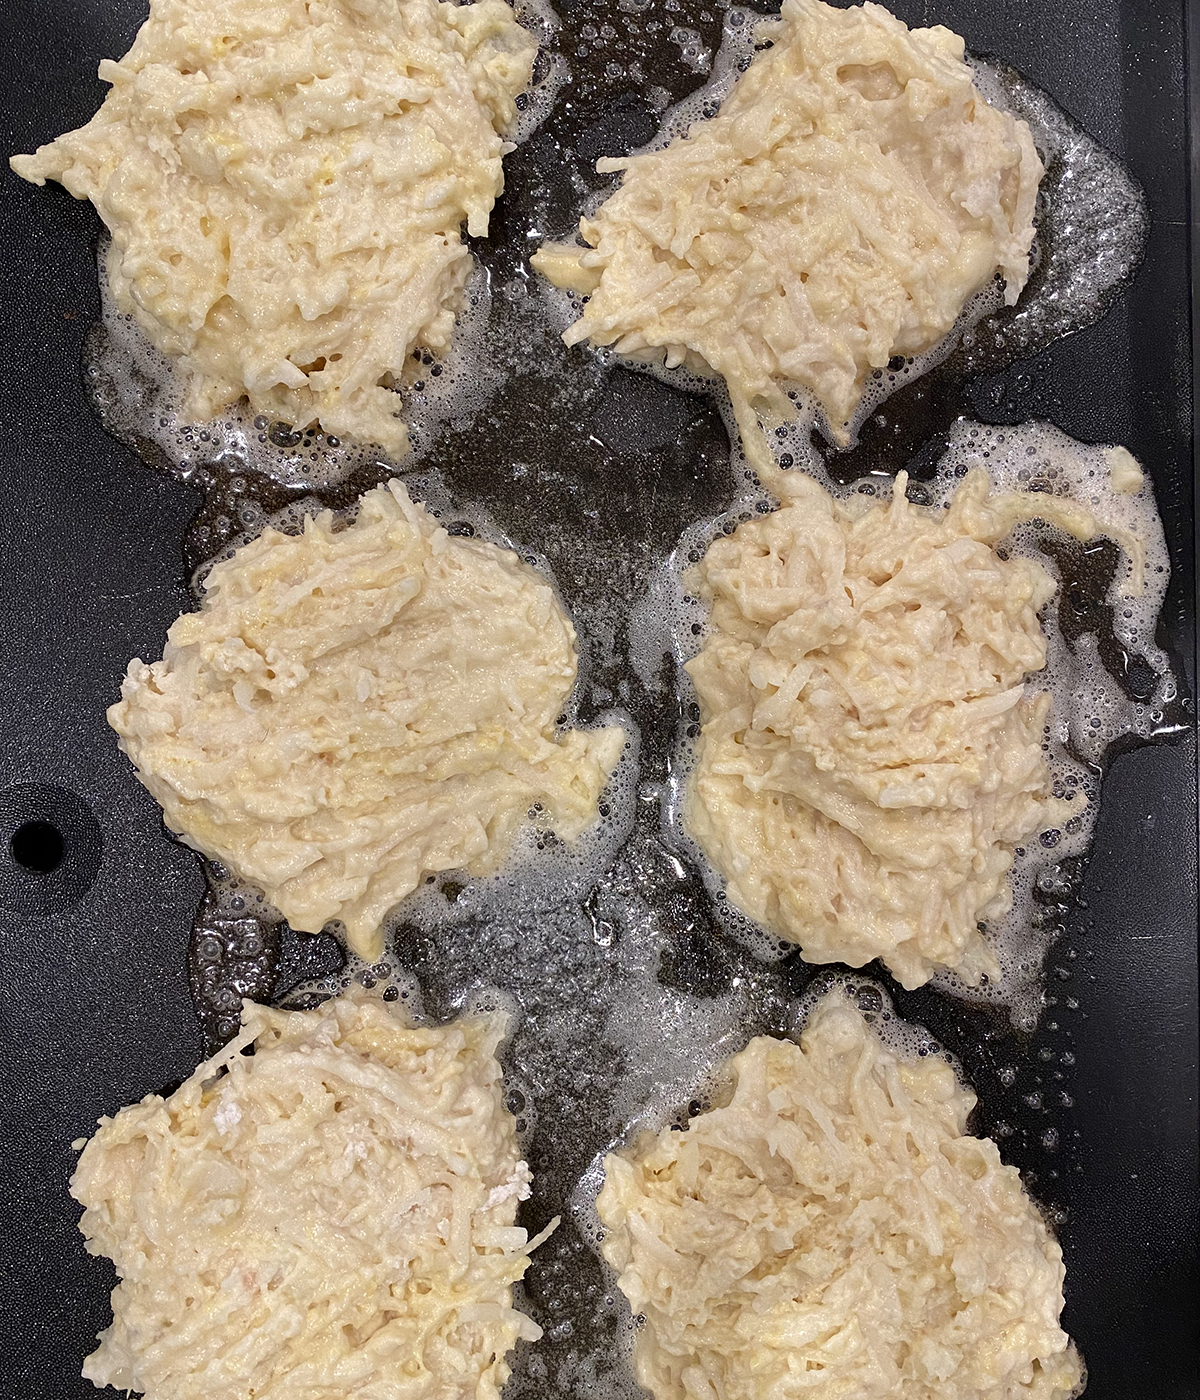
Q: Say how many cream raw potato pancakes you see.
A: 6